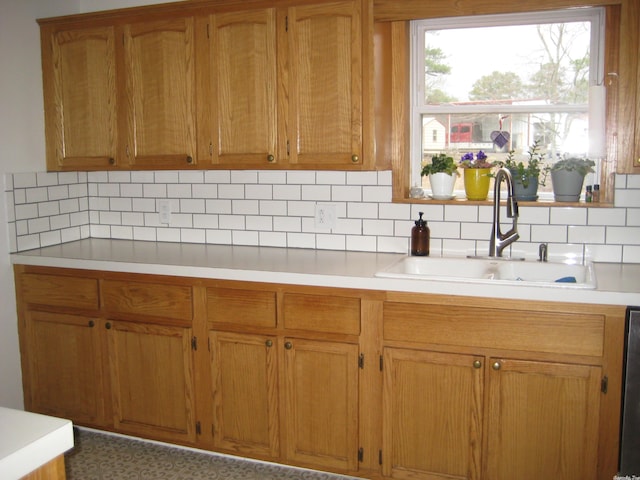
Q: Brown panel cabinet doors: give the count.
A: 10